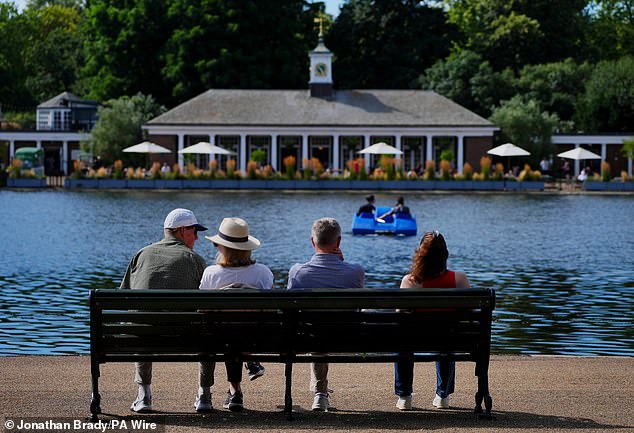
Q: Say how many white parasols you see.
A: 5